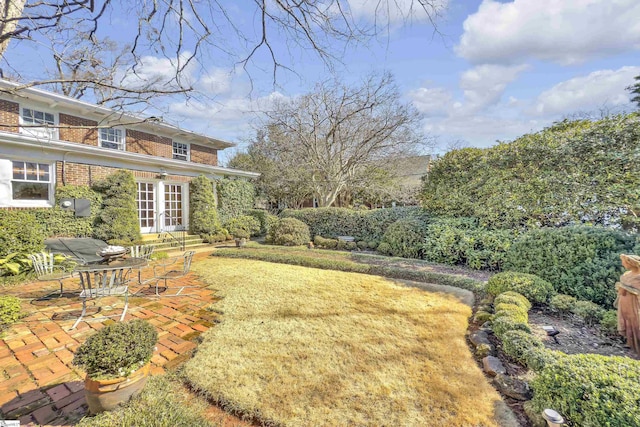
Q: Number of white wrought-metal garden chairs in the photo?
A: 4